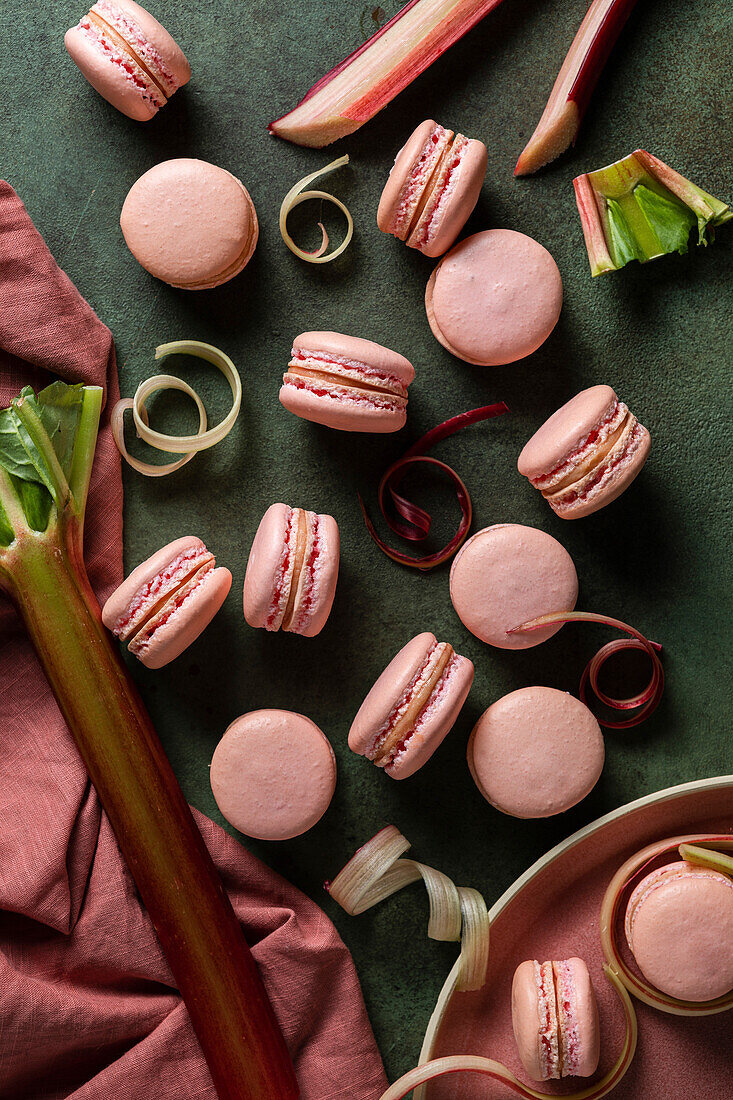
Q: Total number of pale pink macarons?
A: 14